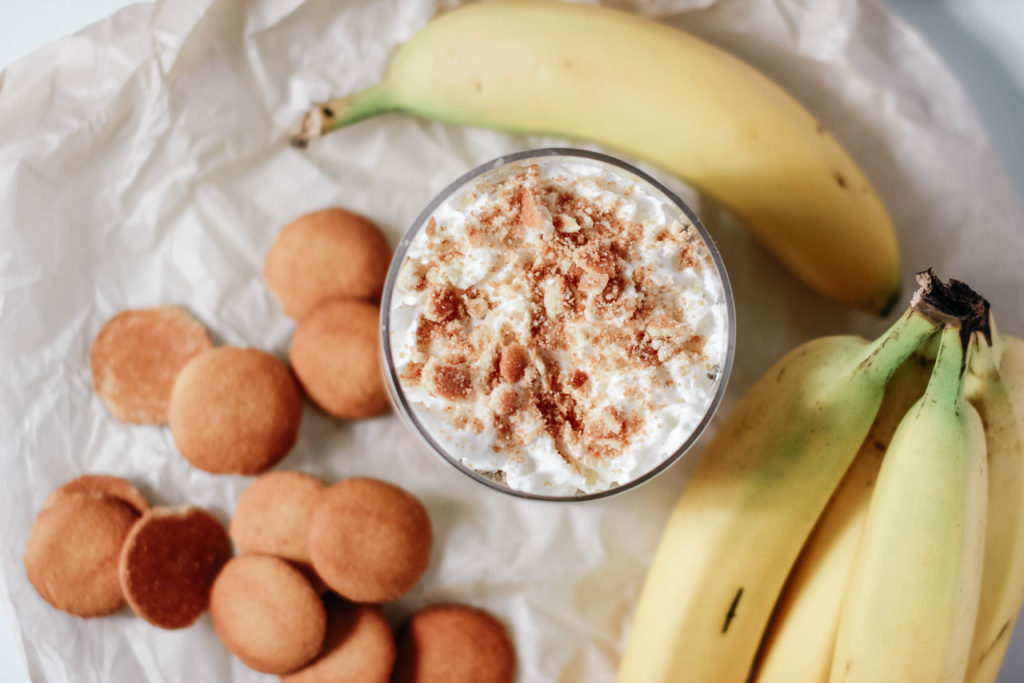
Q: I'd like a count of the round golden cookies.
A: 12